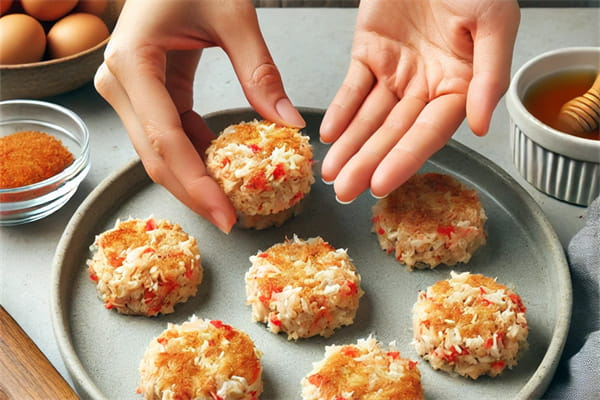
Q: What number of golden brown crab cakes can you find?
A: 7